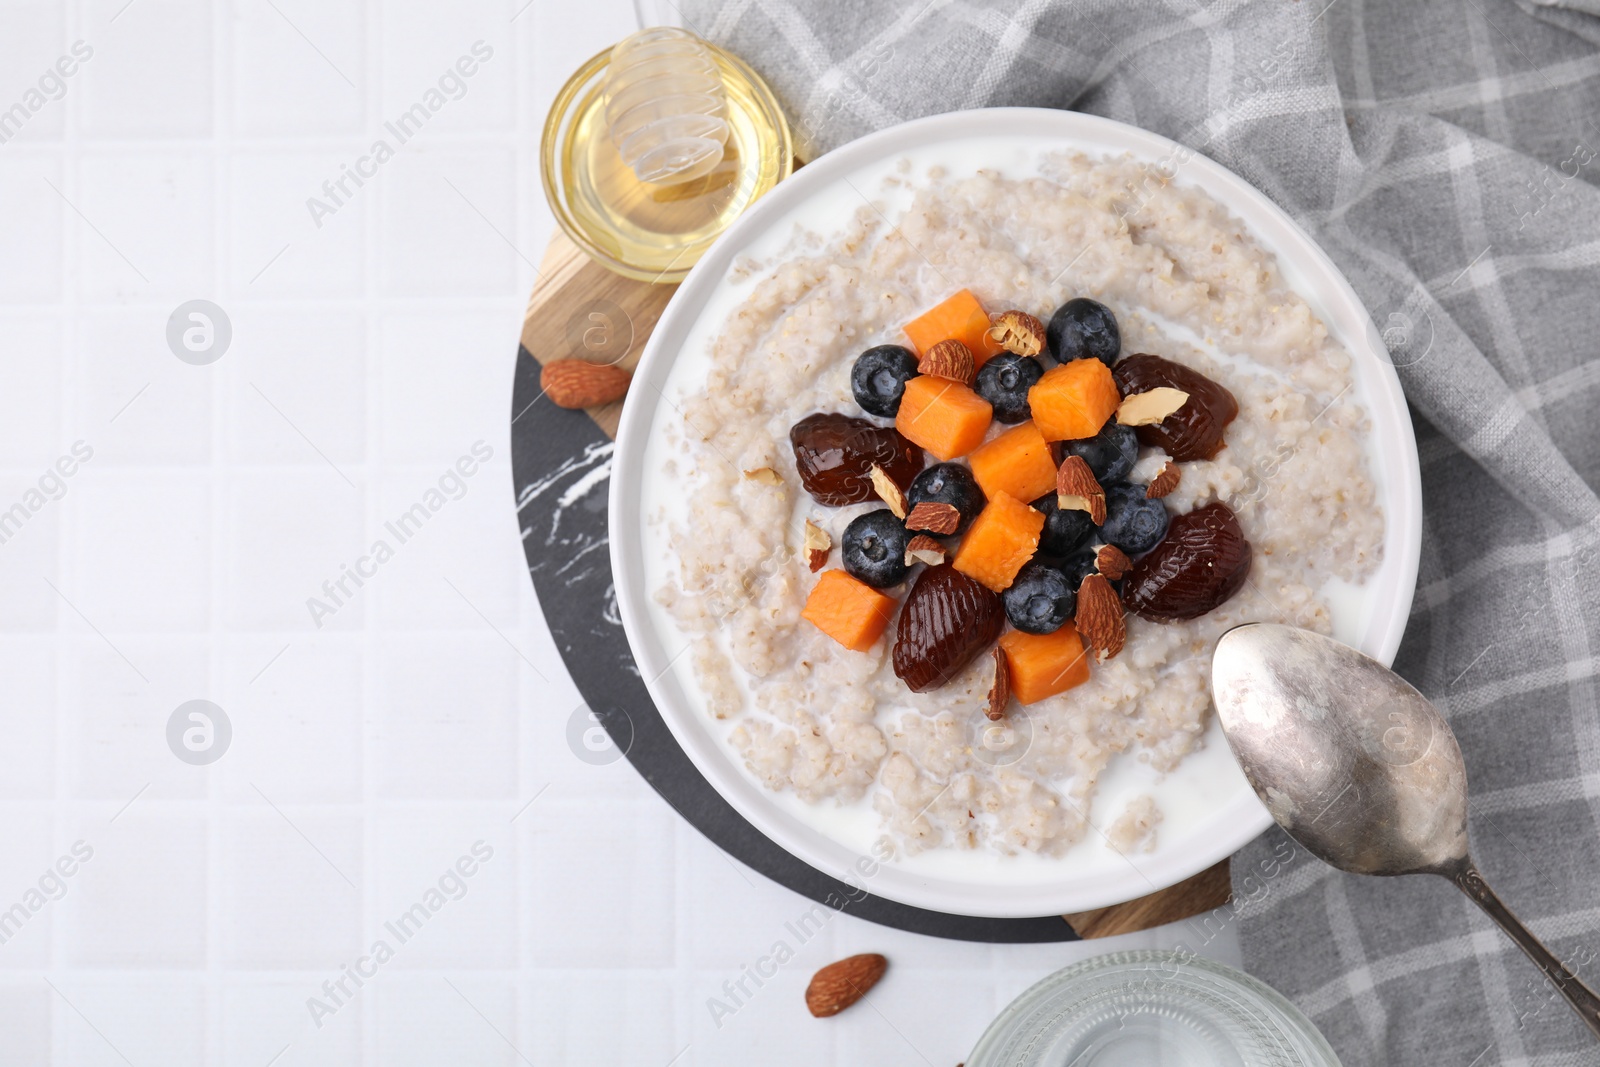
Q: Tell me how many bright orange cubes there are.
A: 7